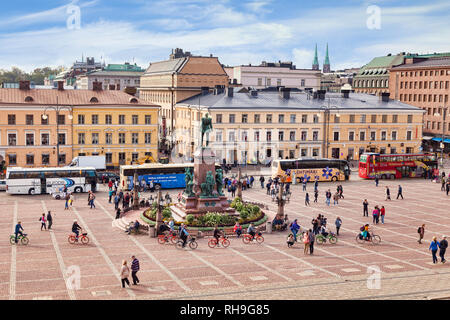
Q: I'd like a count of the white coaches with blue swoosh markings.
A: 1